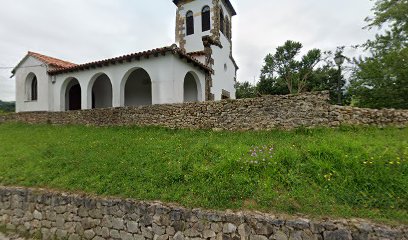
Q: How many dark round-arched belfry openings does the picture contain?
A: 4